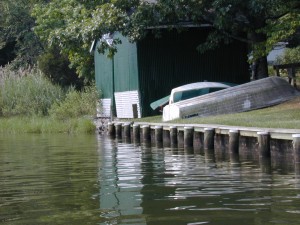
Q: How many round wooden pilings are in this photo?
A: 12